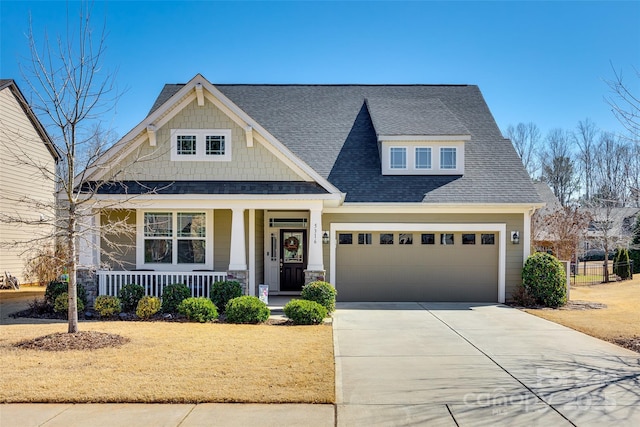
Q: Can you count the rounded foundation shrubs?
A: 12